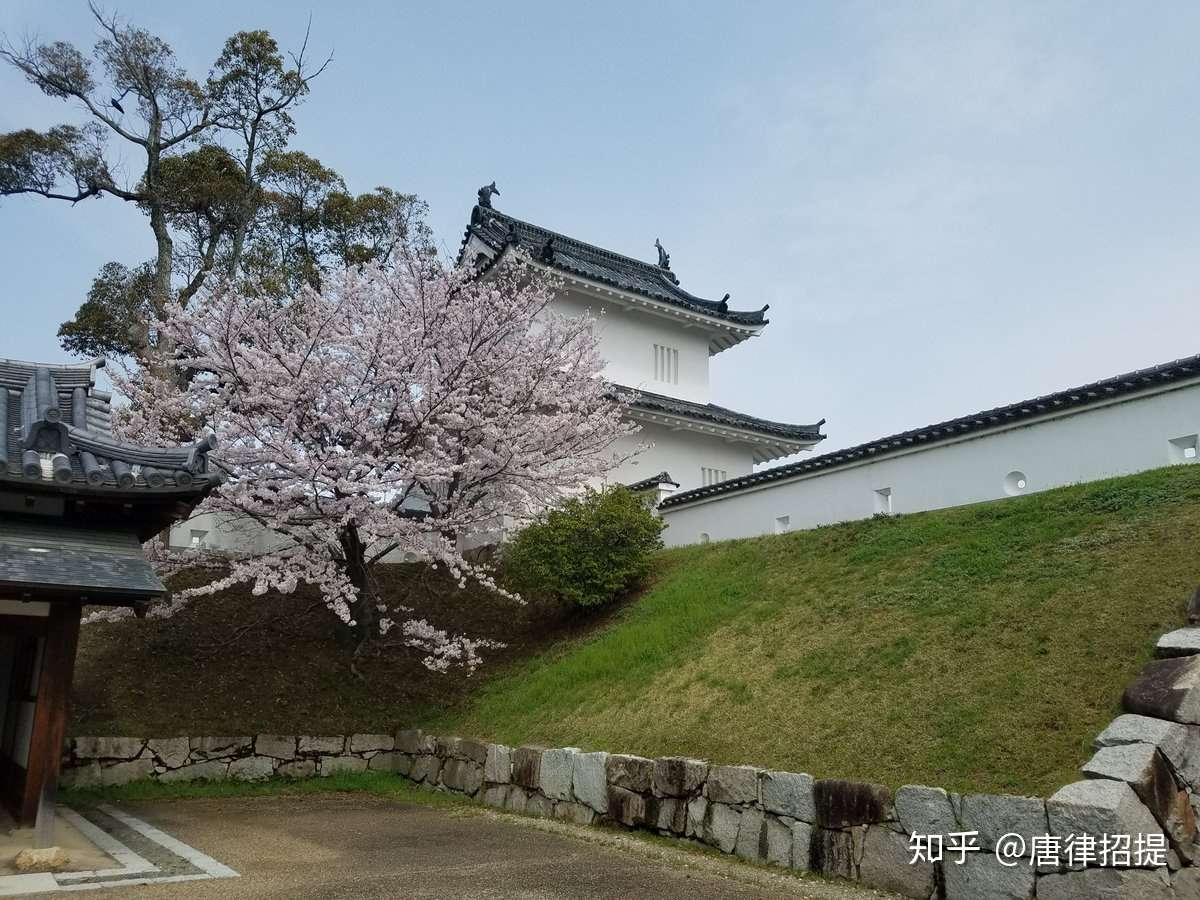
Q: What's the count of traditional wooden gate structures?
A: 1